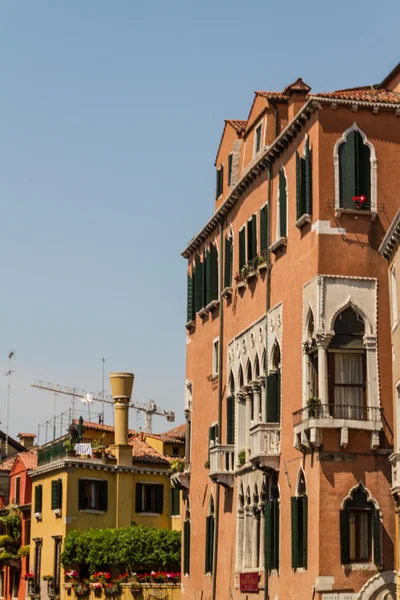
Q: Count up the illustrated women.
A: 0